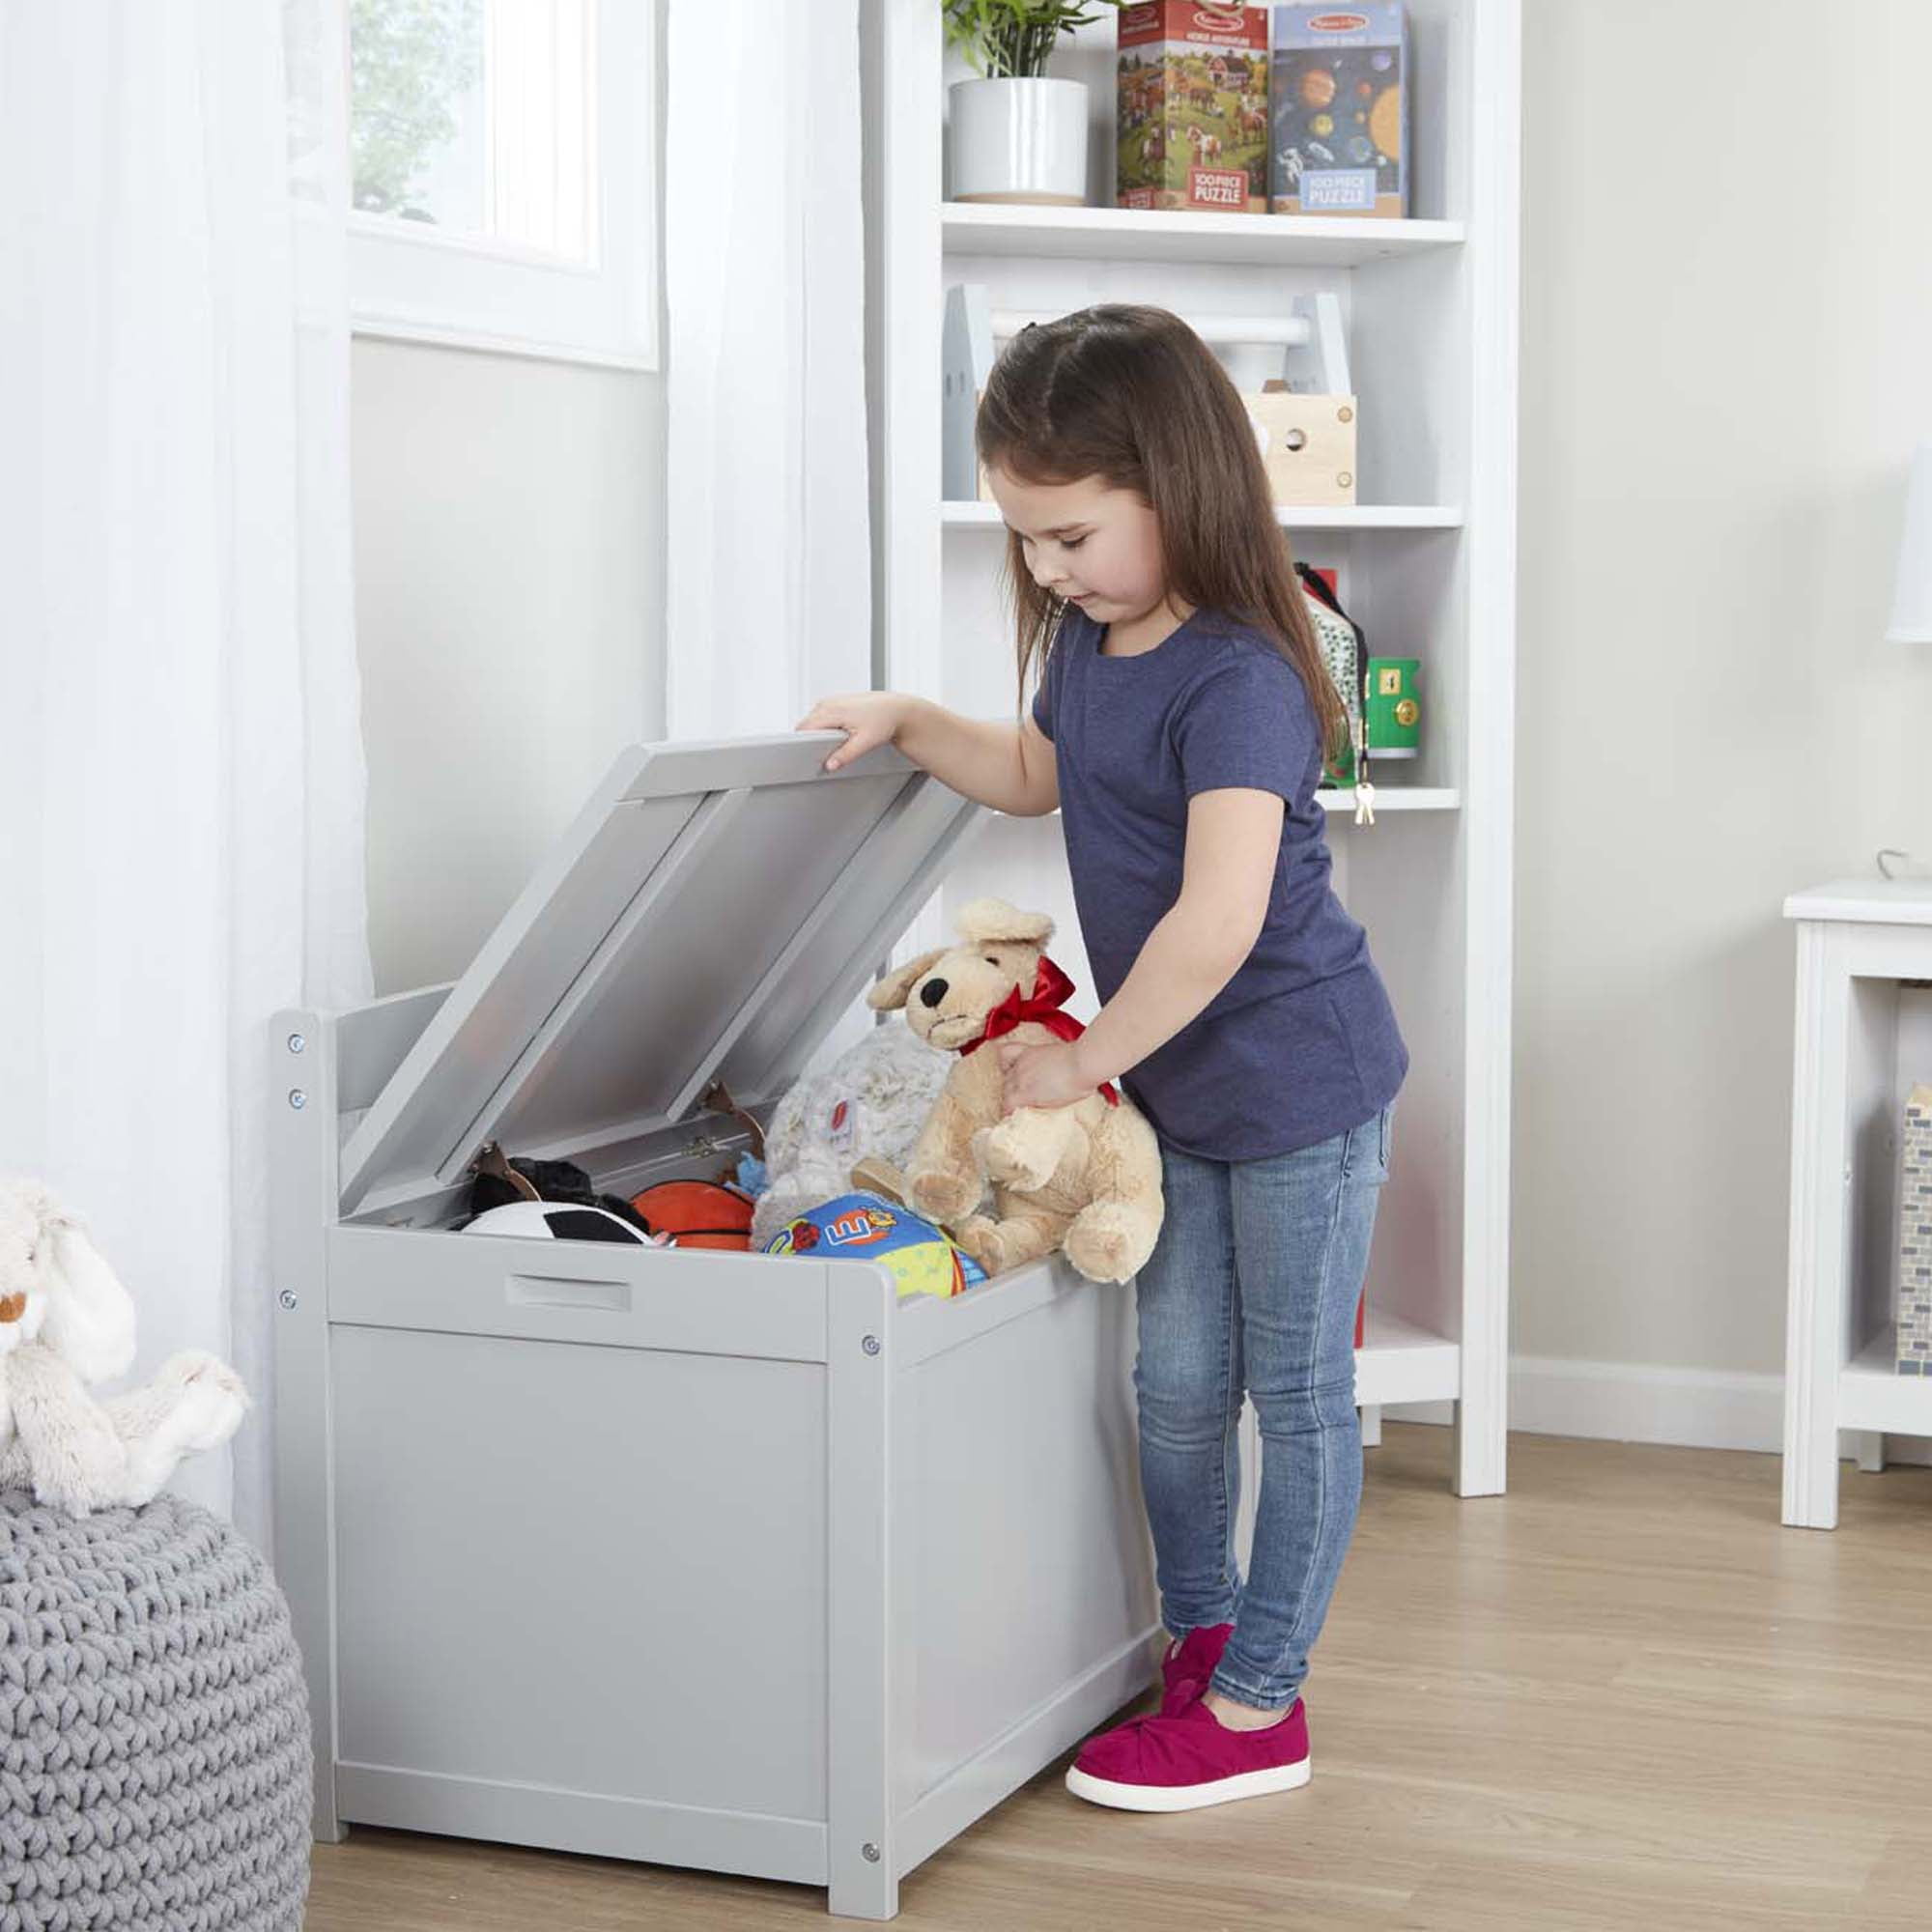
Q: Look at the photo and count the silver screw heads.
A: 5